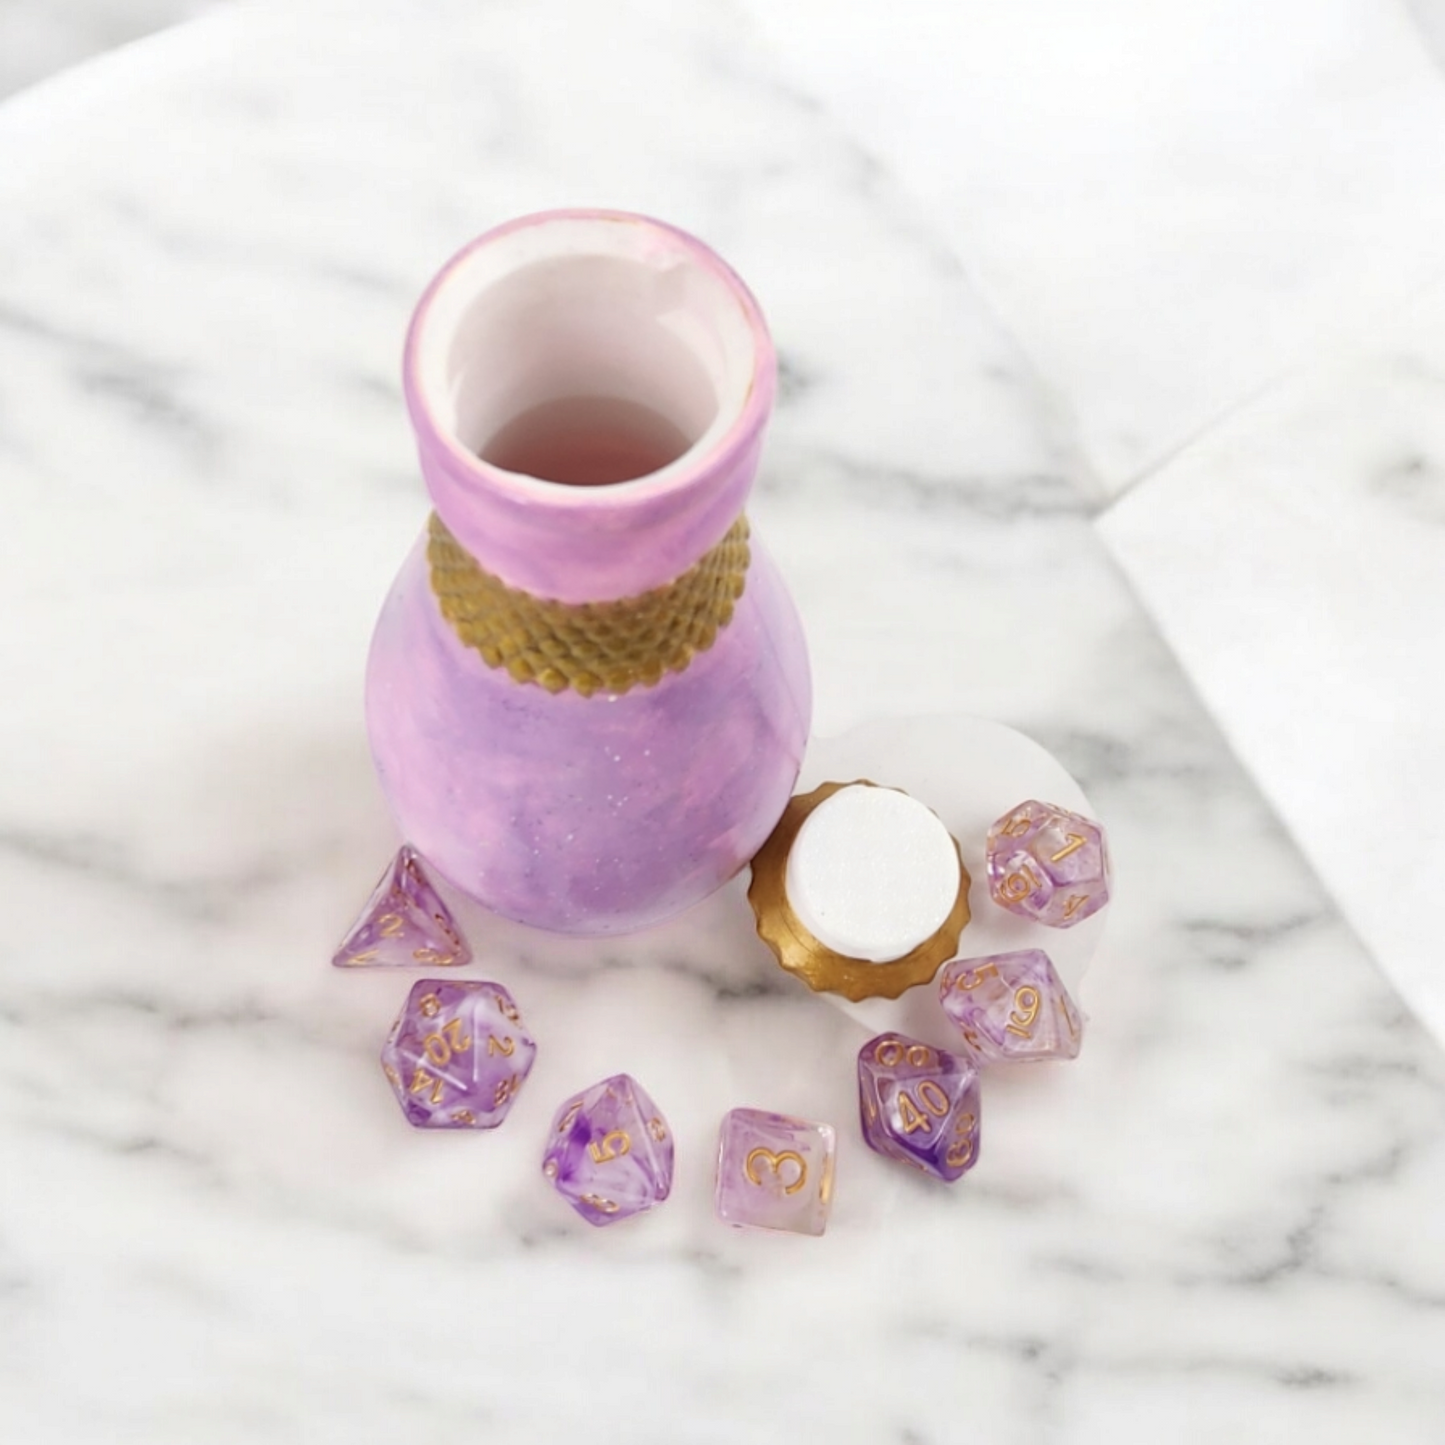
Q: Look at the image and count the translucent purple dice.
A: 7